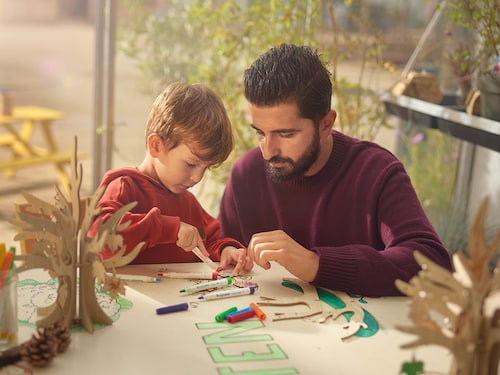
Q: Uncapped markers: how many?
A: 5